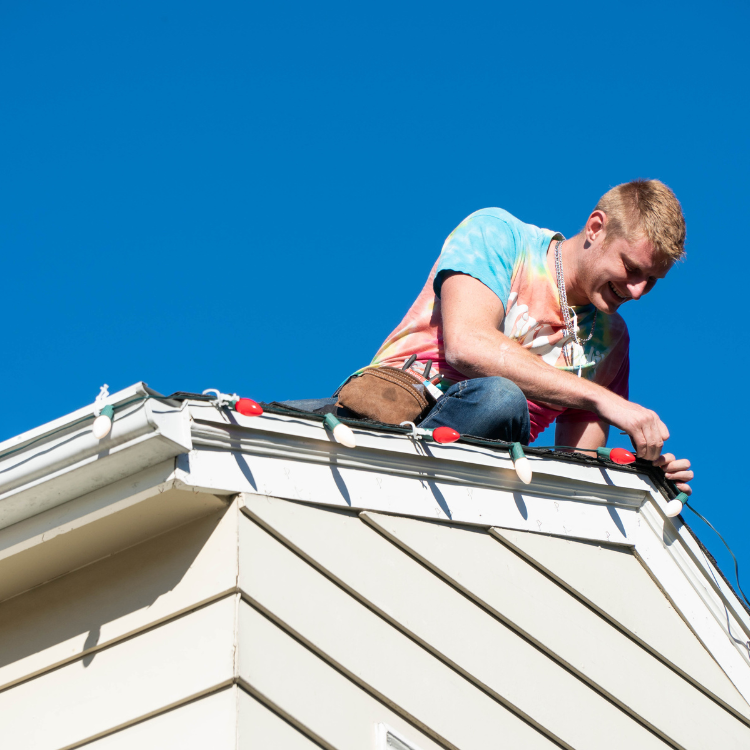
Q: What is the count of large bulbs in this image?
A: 7